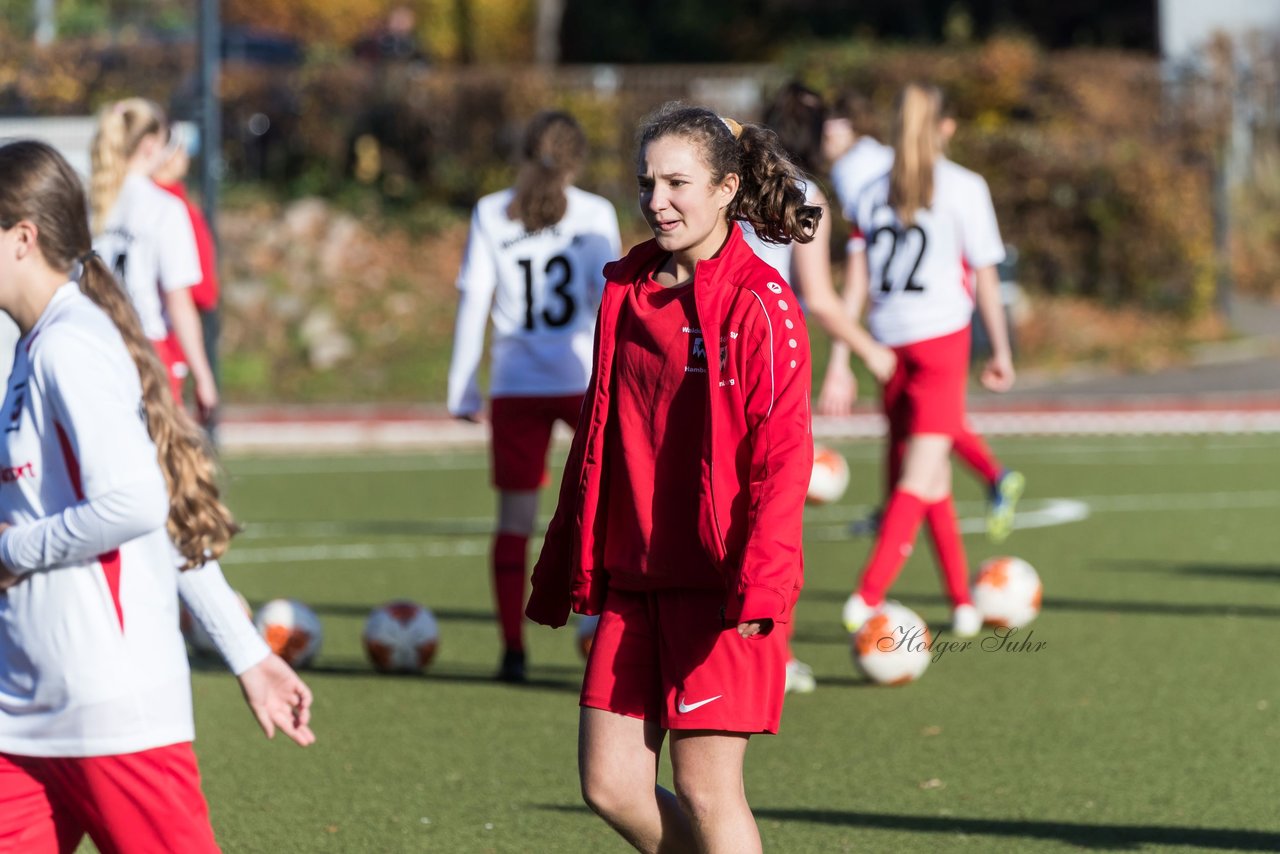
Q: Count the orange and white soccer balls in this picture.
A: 7